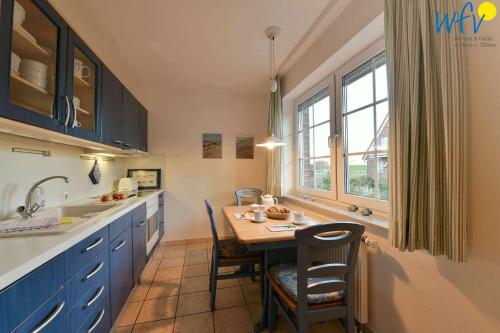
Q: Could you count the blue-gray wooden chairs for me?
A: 3